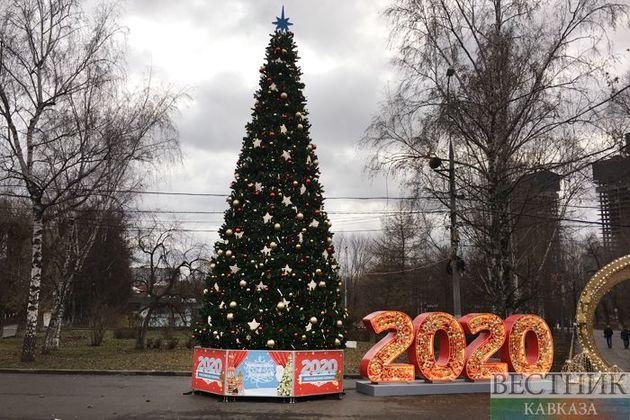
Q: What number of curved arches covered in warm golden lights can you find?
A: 1